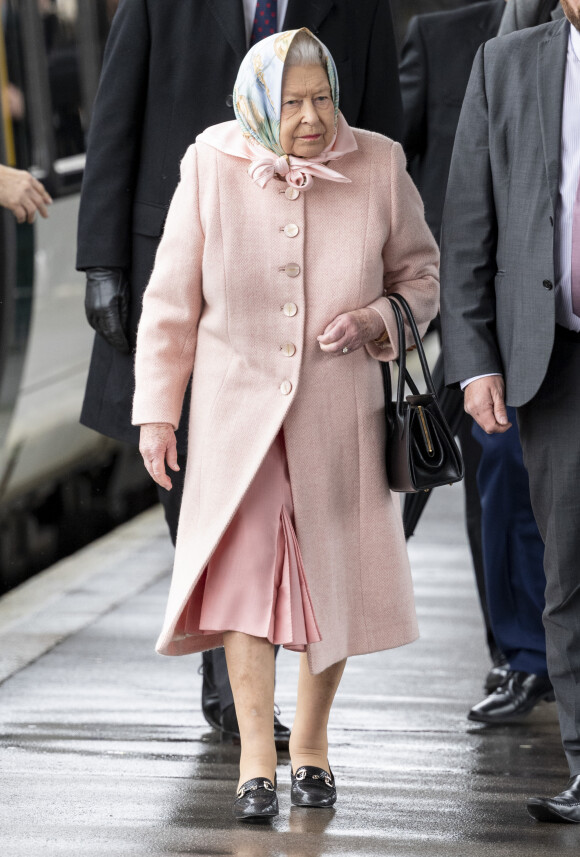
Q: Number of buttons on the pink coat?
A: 6